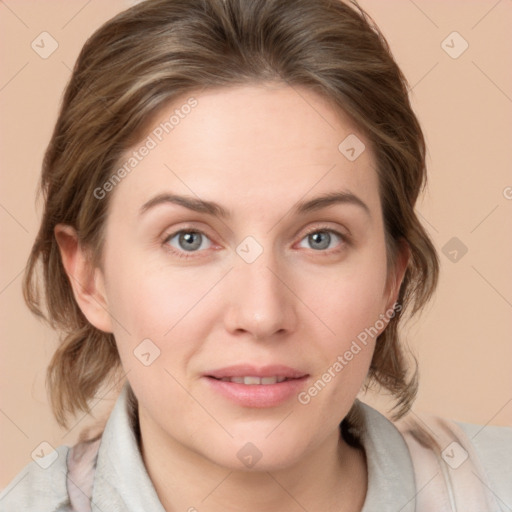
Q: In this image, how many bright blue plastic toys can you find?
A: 0